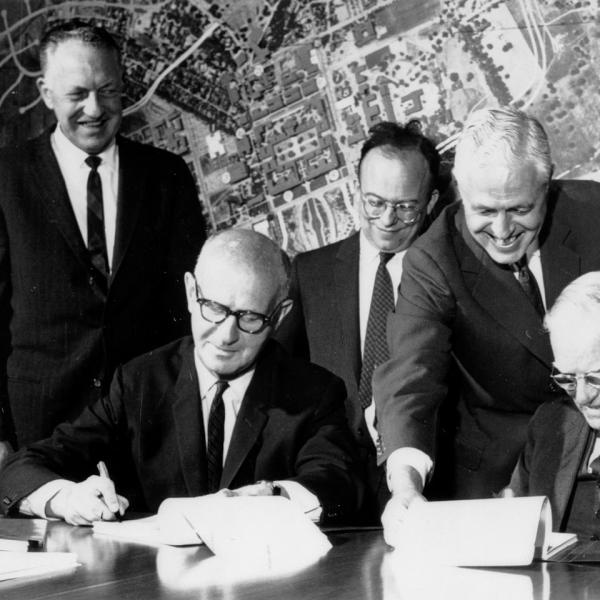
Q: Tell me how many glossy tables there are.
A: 1